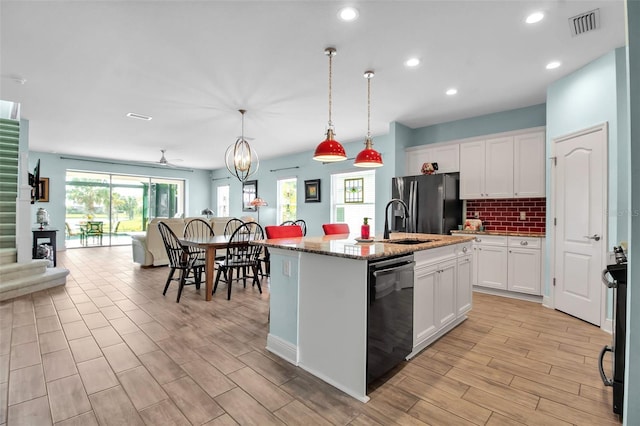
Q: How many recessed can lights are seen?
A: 5